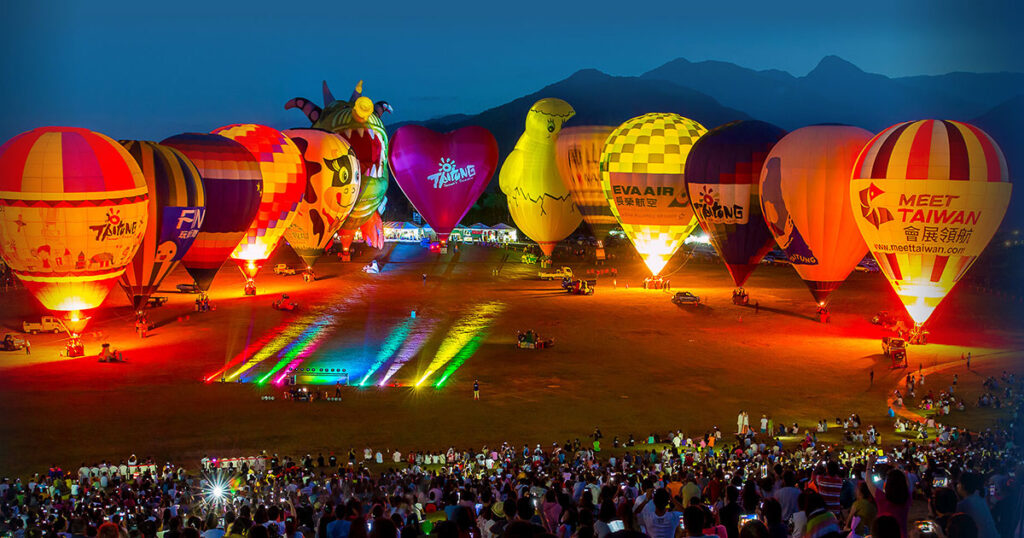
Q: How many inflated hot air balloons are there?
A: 13